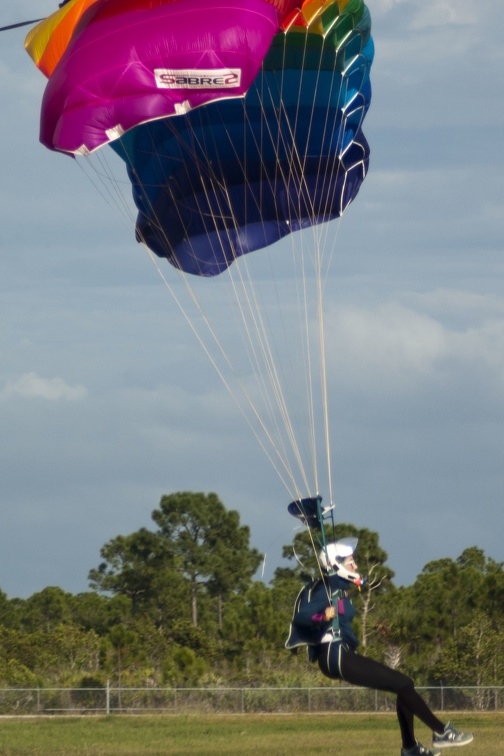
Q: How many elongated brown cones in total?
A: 0